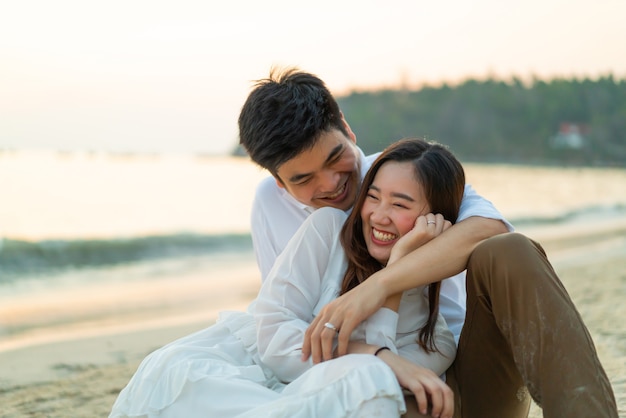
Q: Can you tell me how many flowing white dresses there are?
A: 1